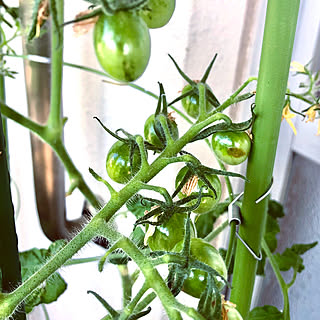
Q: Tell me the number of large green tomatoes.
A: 2